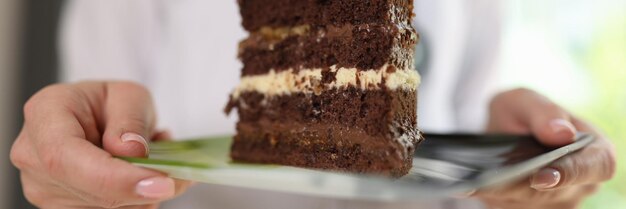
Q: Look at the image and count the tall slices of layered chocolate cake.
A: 1